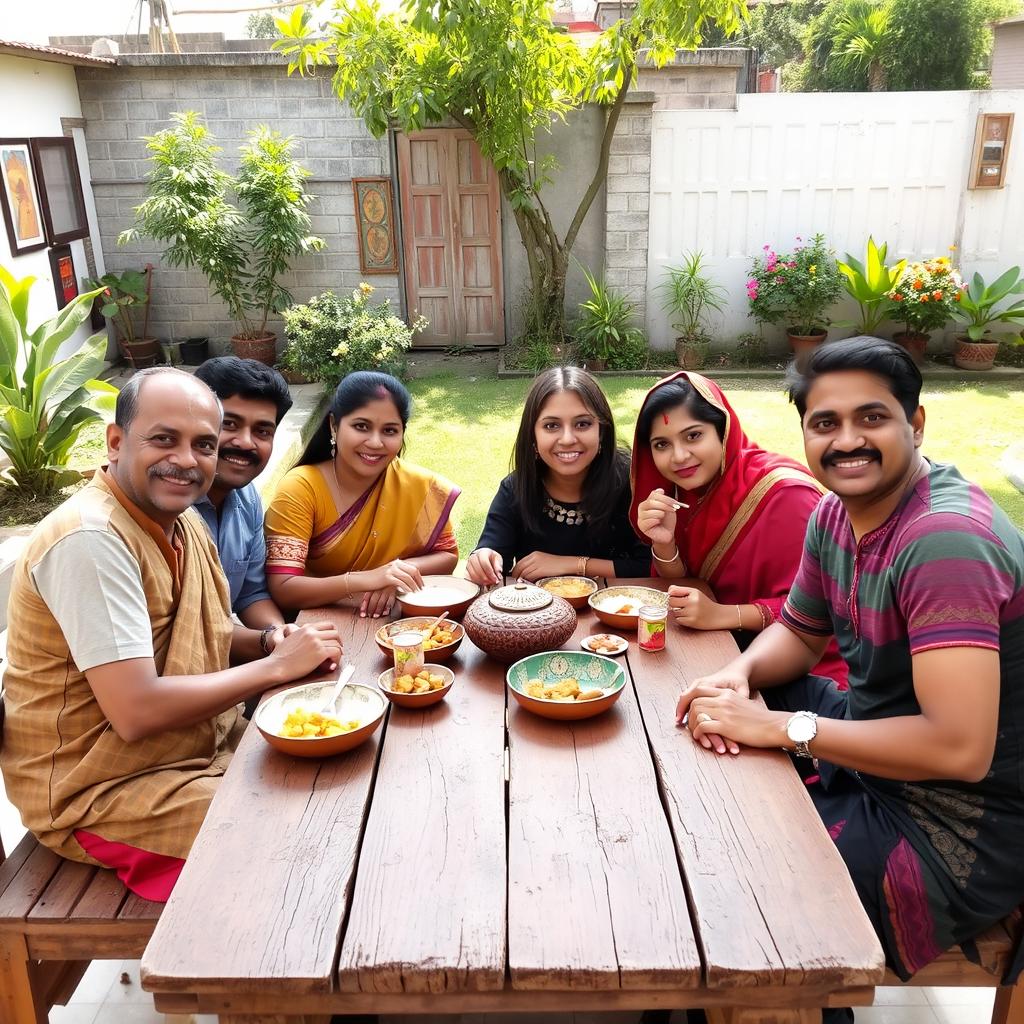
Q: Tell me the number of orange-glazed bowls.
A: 7